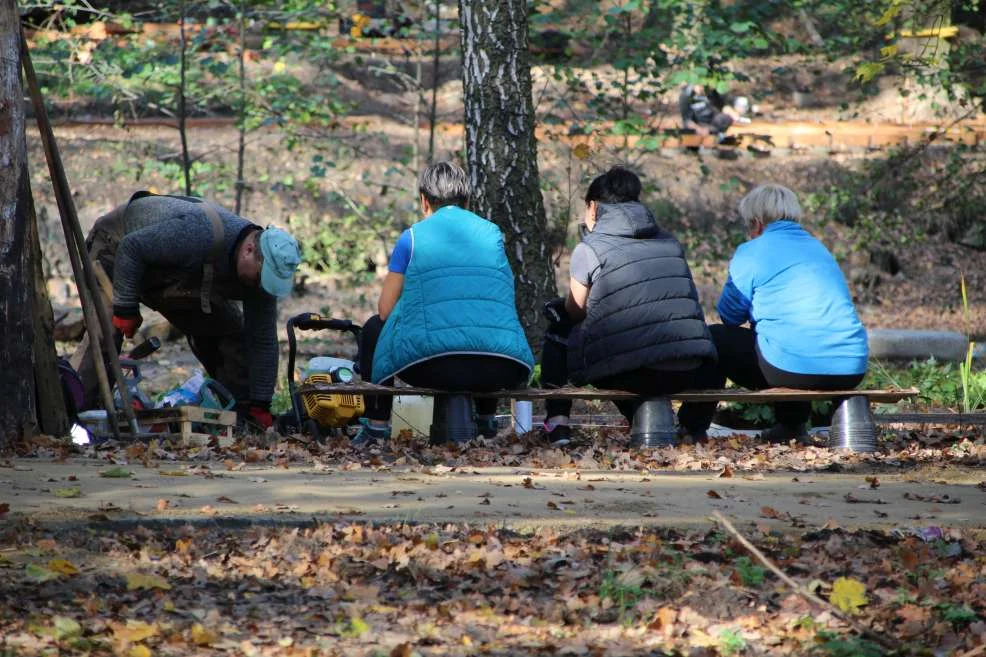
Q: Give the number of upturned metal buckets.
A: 3